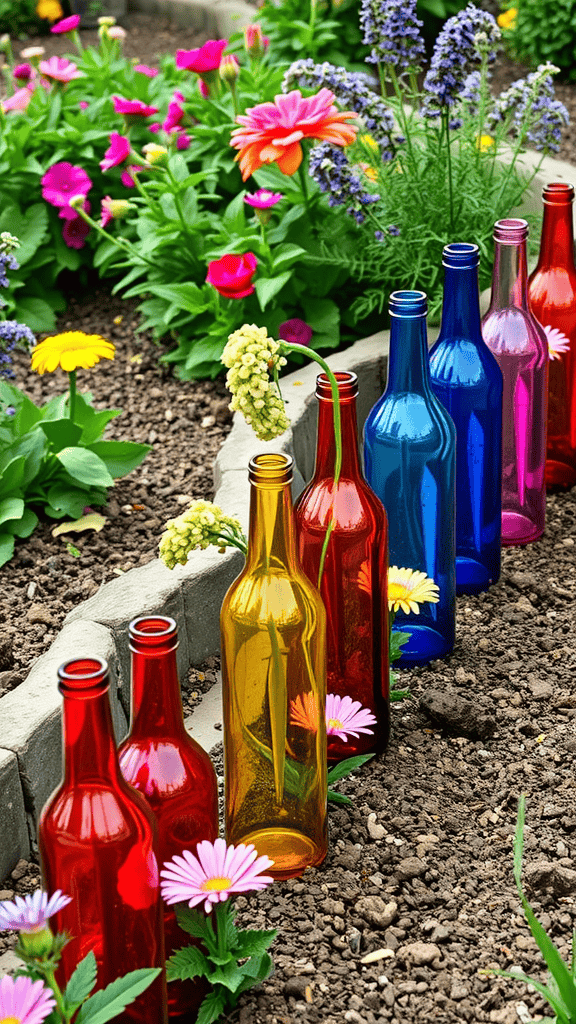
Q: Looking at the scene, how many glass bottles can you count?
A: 8